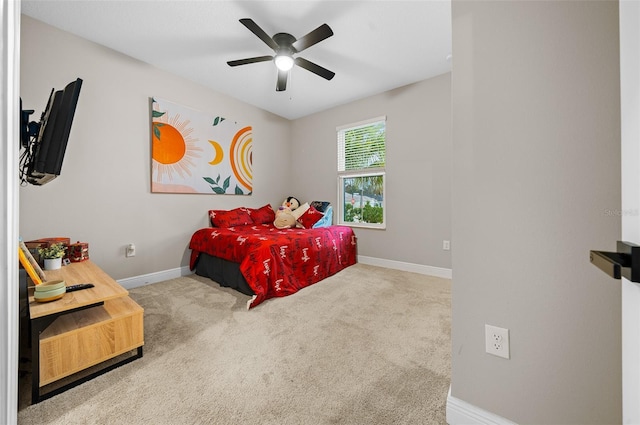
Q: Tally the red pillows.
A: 3